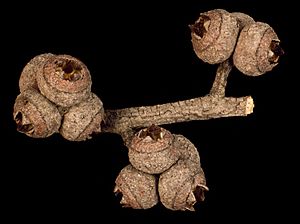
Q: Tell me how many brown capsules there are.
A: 11